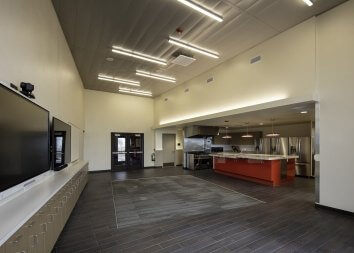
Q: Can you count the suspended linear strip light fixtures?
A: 7